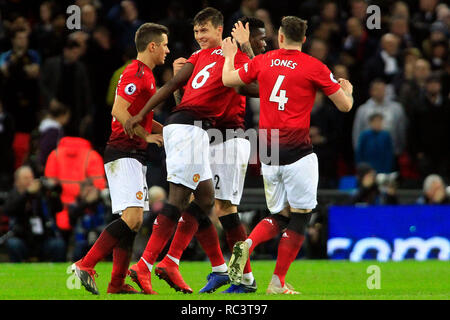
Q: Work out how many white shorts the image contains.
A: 4